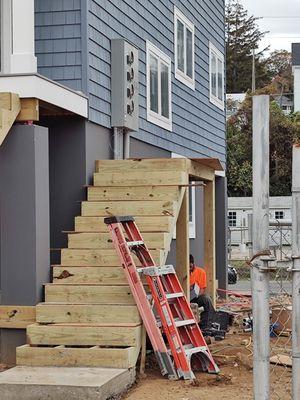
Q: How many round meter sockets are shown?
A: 4